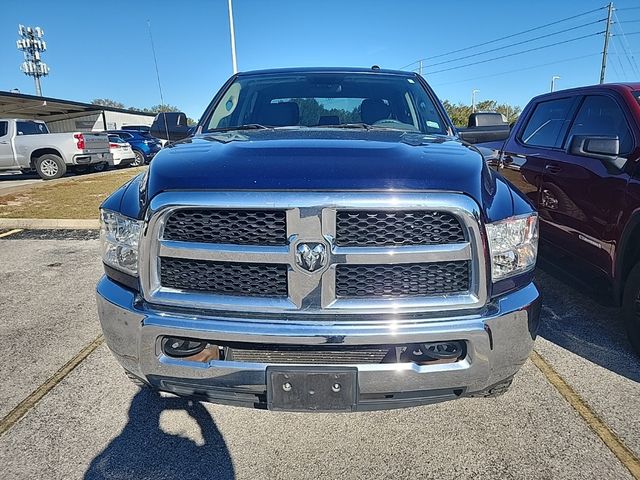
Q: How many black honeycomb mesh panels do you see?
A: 4